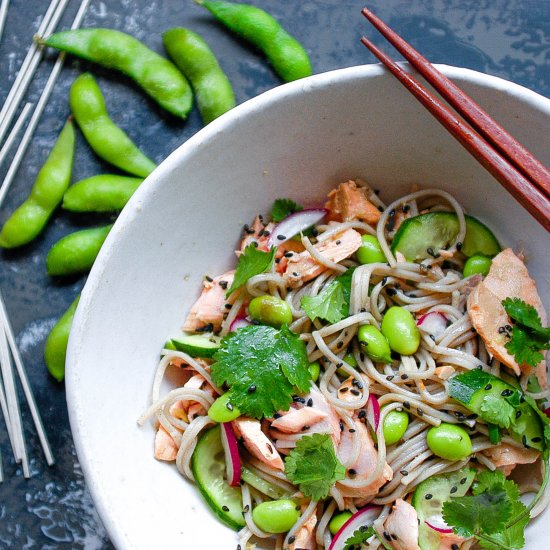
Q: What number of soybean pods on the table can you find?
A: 8